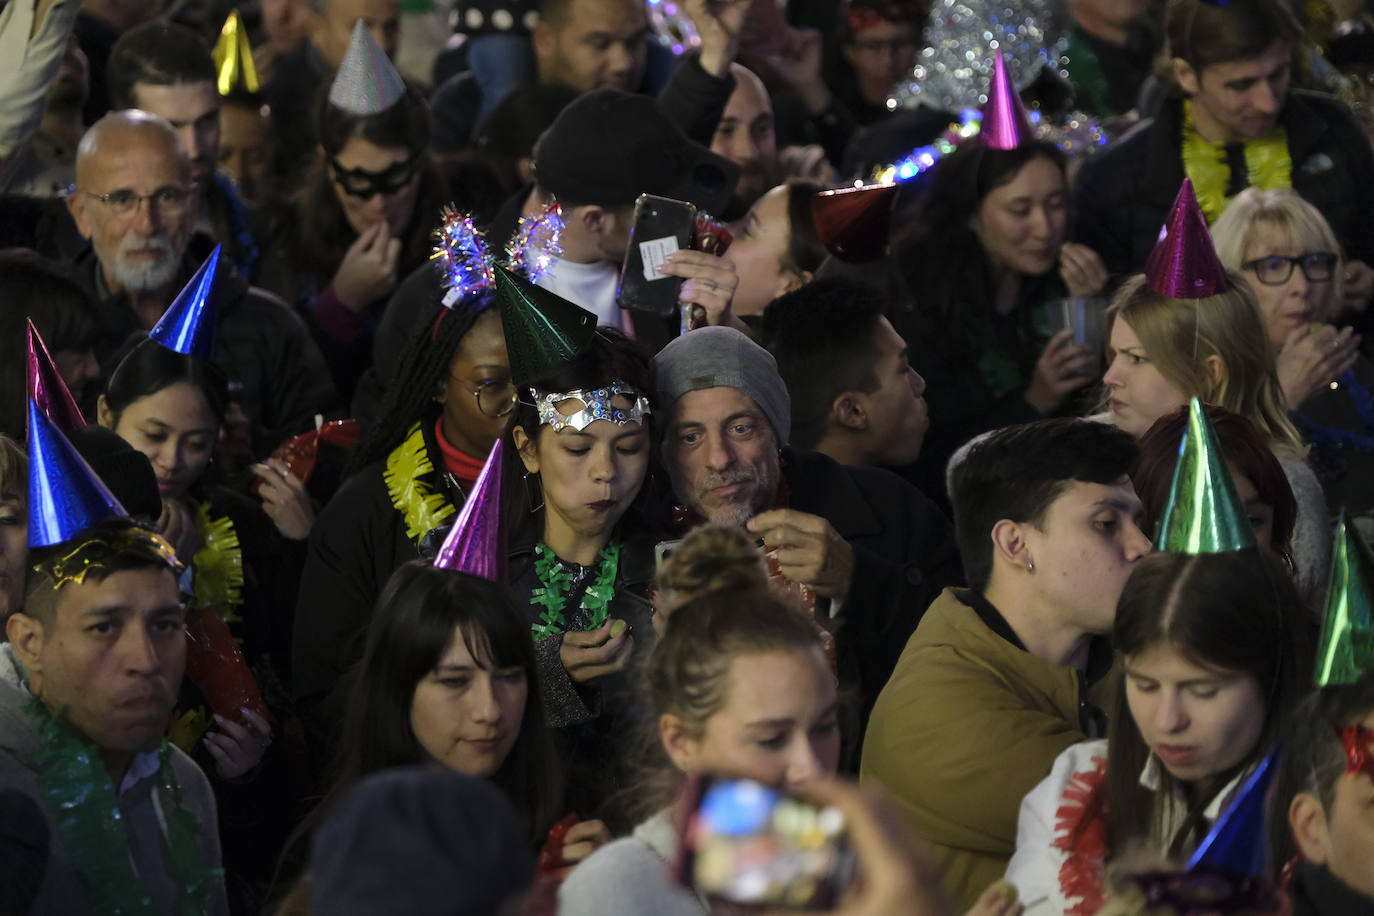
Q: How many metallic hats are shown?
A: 13